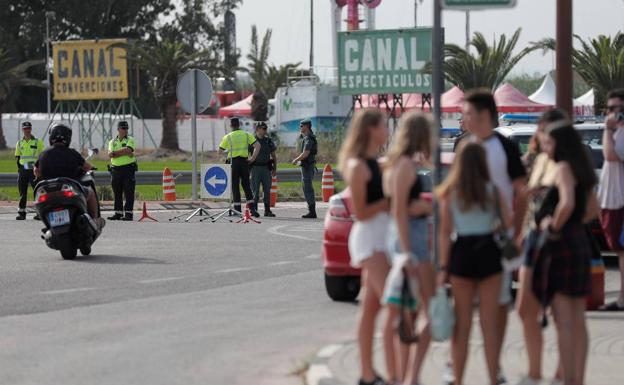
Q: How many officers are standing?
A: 5